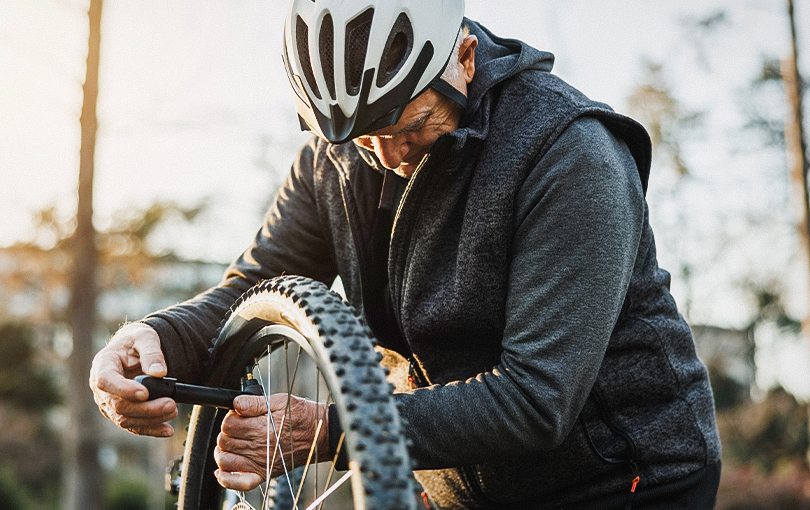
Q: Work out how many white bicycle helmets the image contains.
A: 1